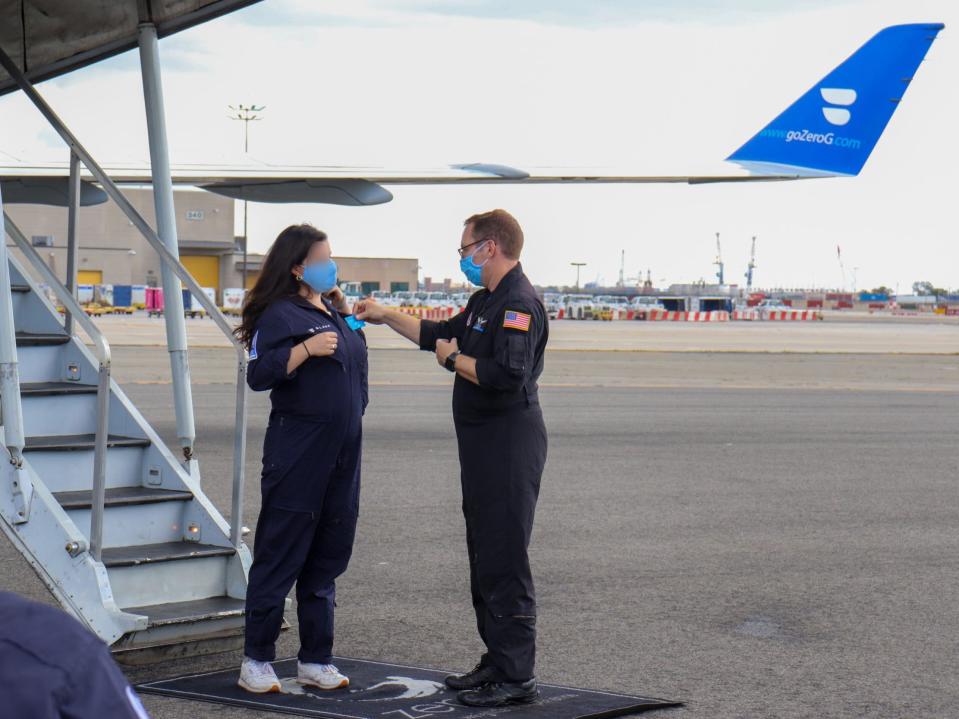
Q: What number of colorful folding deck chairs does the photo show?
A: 0